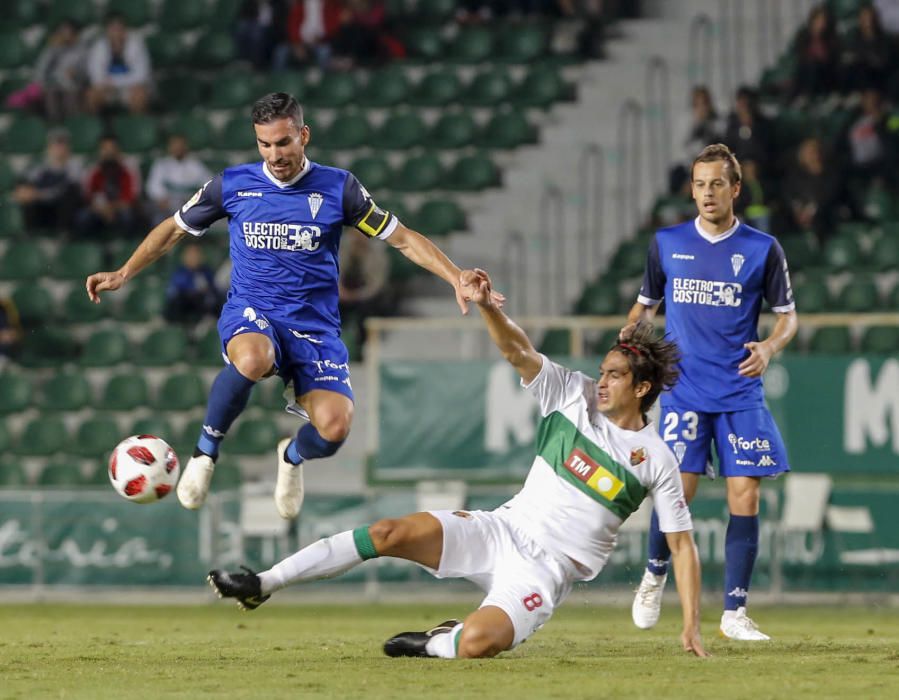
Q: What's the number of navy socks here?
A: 4